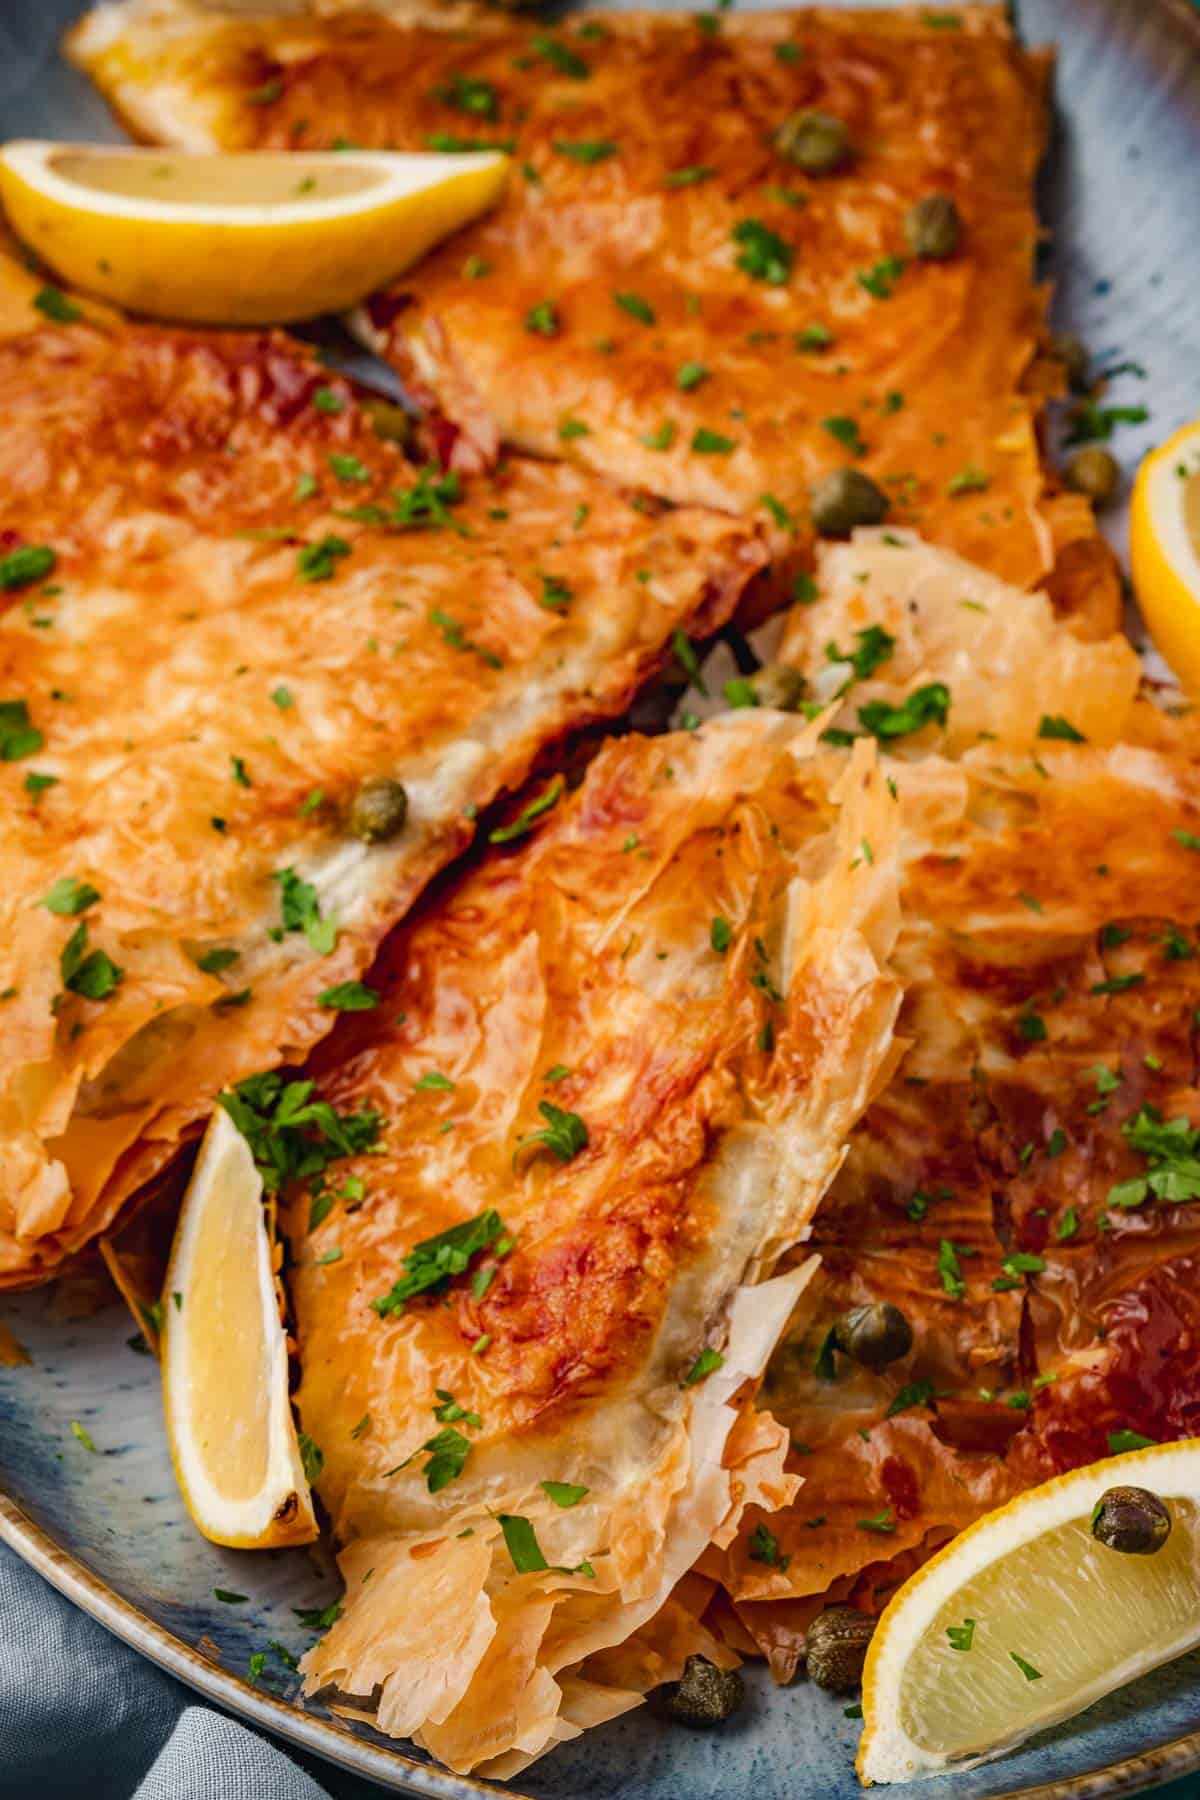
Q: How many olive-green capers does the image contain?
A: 11